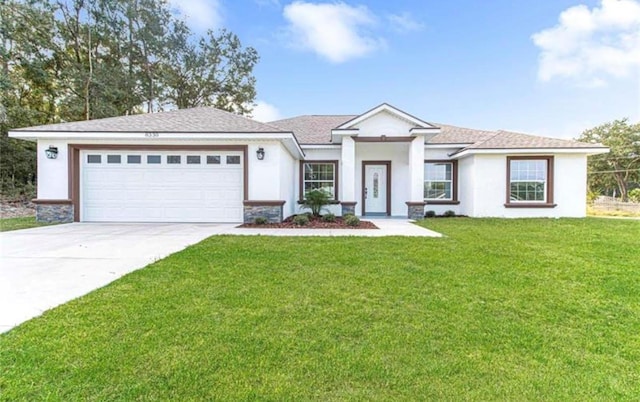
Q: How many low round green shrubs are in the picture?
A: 6